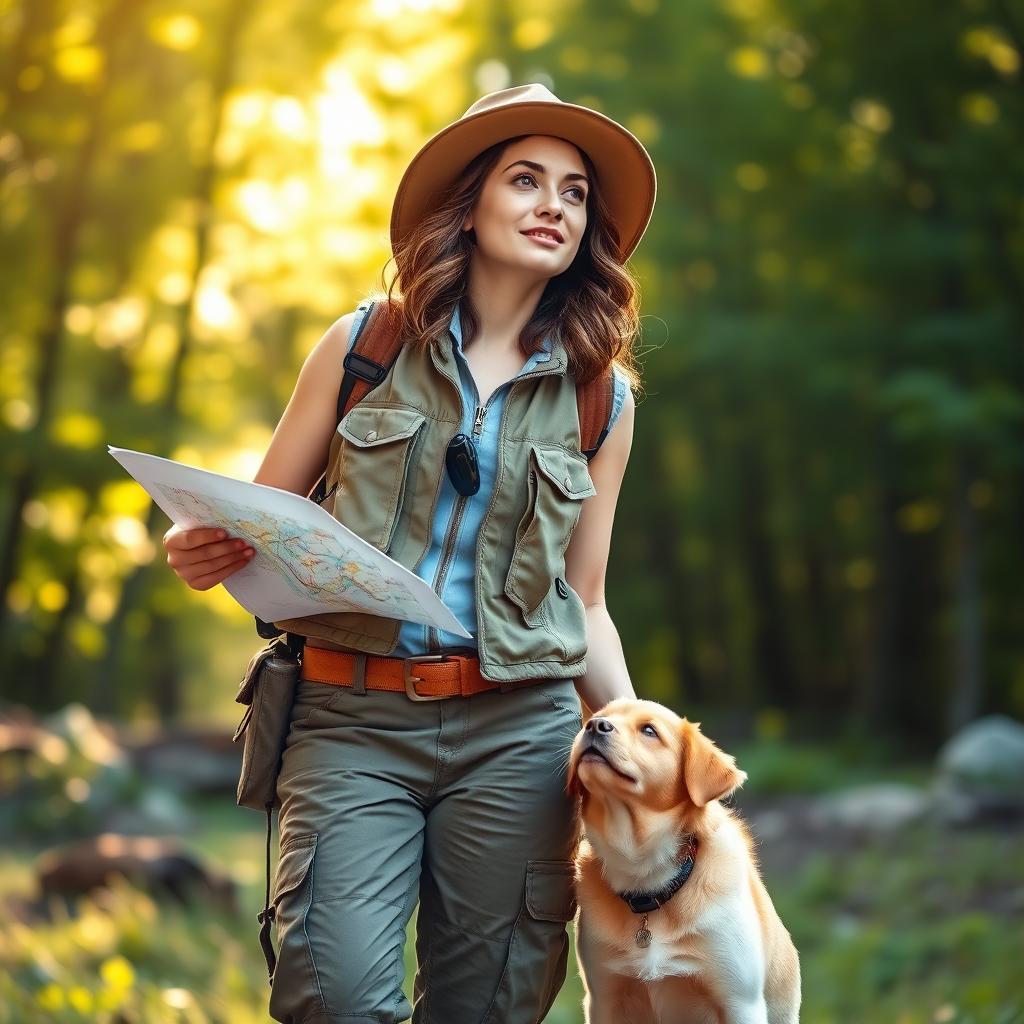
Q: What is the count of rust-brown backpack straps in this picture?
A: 2